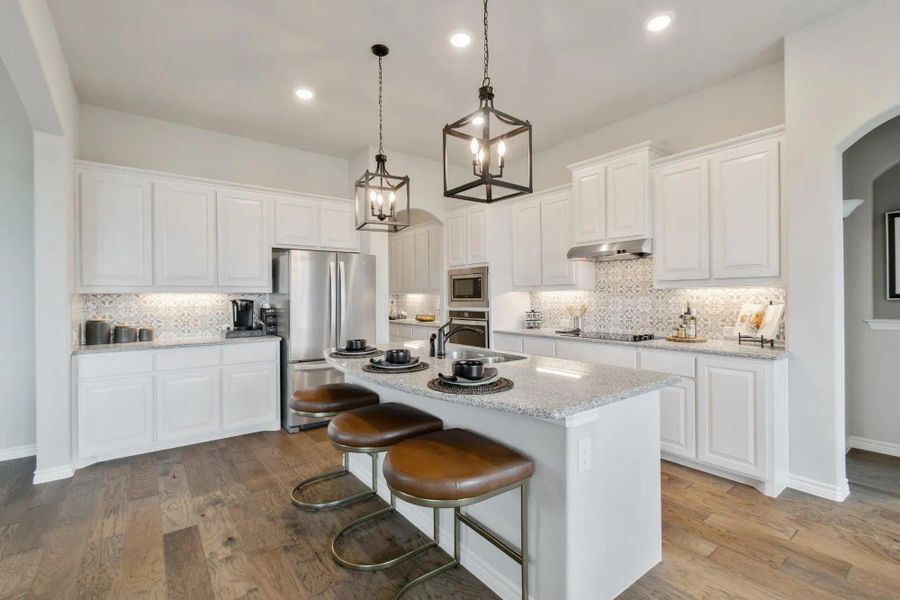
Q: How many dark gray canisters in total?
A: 3